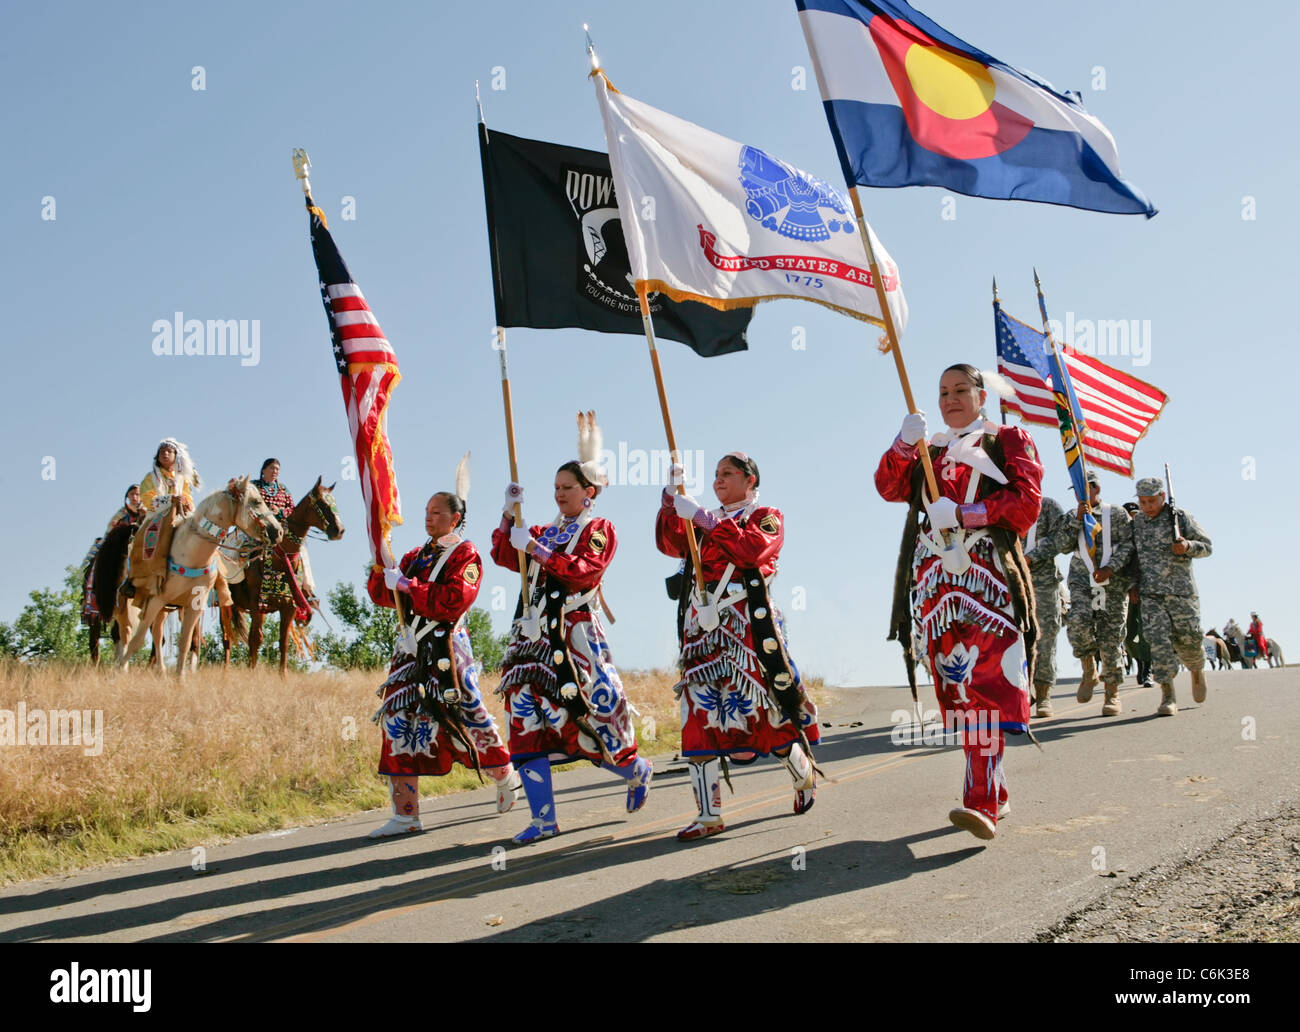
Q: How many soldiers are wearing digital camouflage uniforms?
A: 3